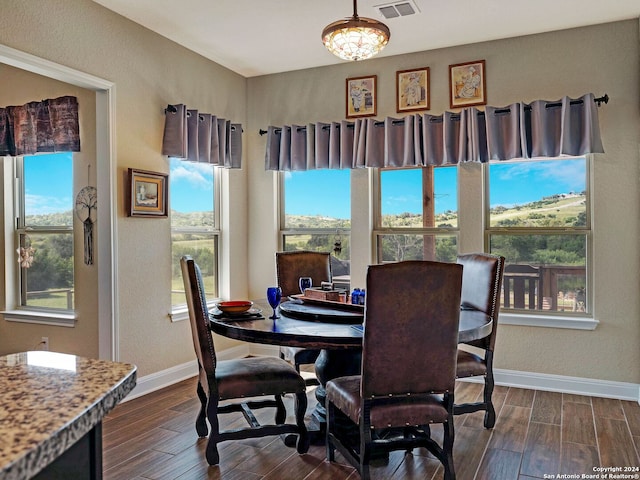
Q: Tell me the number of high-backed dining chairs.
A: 4